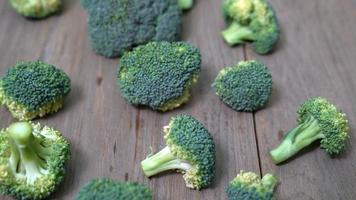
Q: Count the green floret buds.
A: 11